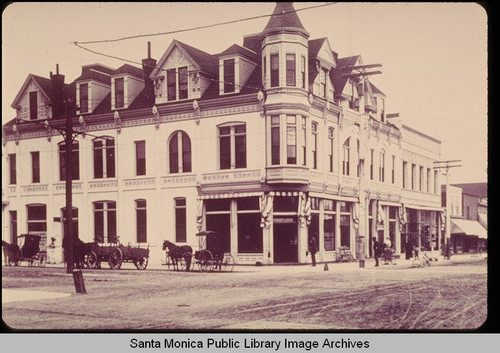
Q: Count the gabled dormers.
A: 4